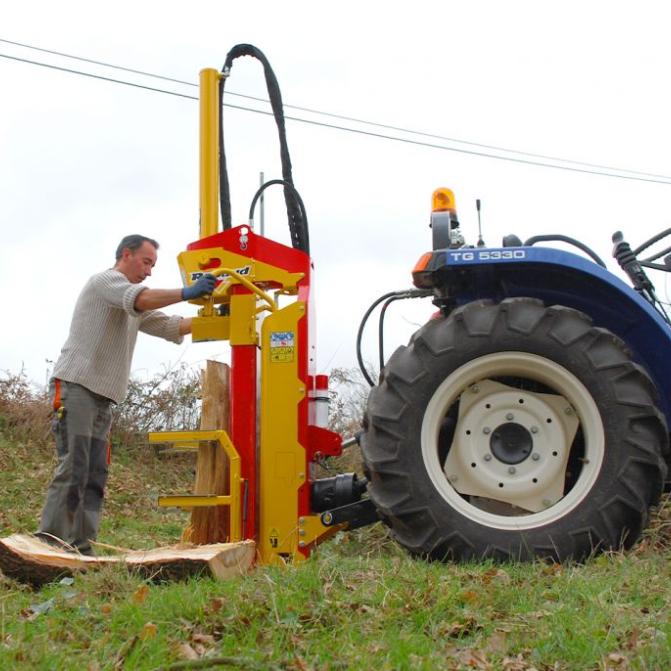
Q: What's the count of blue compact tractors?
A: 1